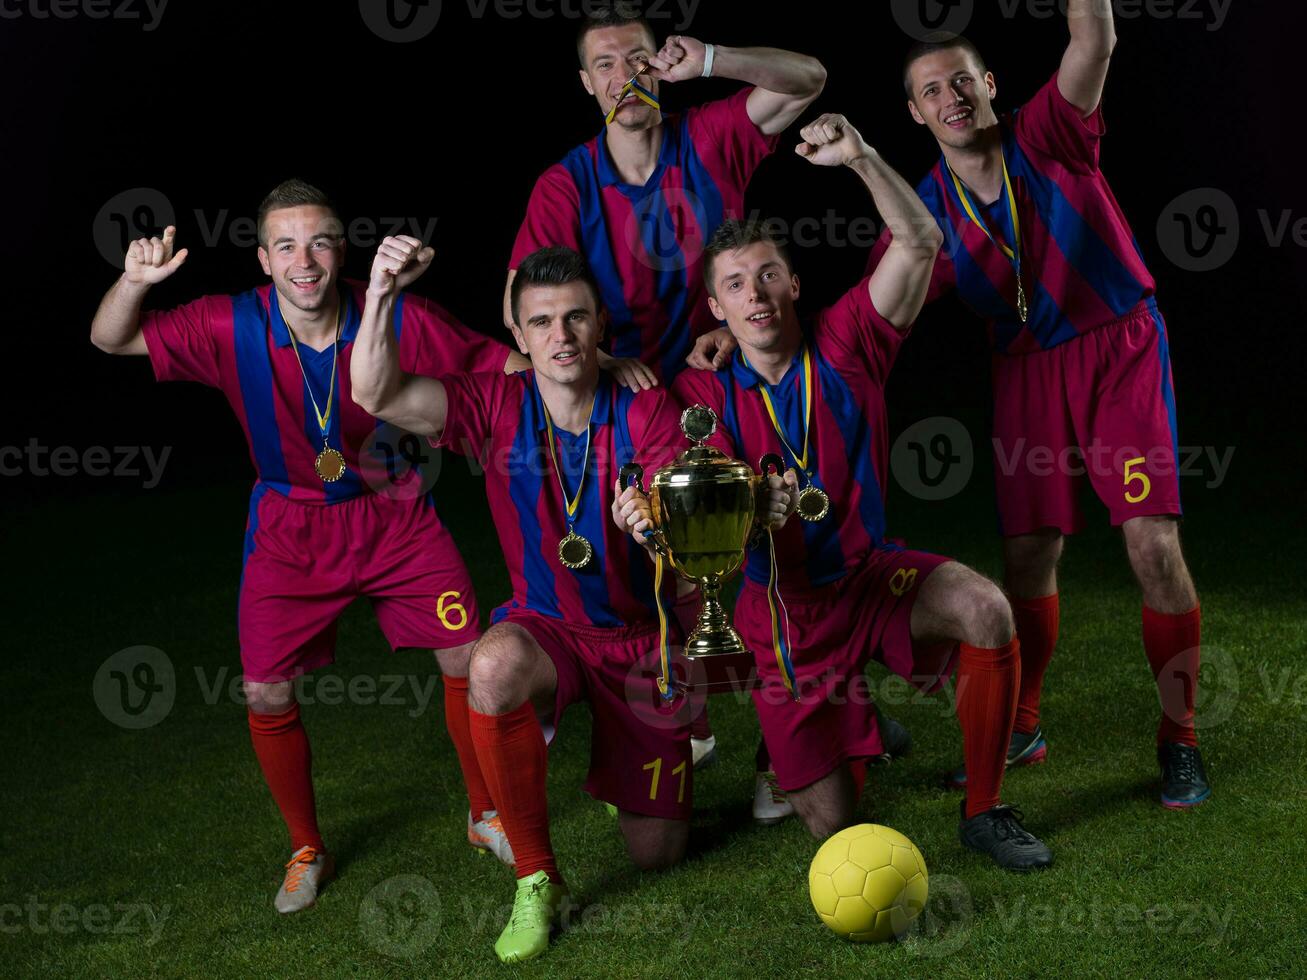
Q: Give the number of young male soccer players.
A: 5